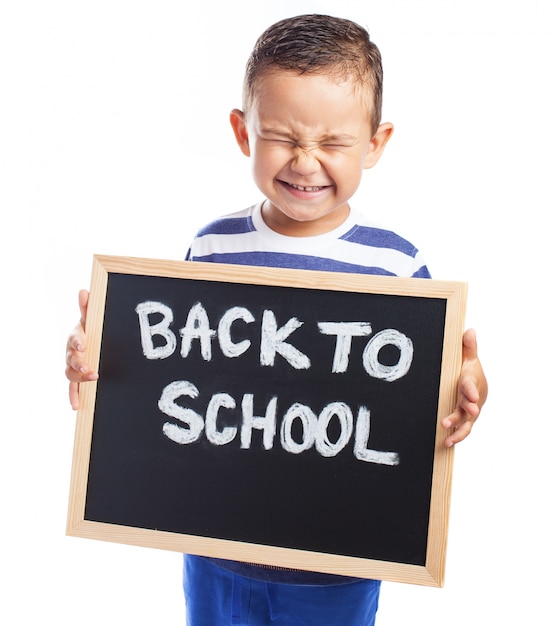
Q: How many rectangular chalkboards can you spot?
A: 1